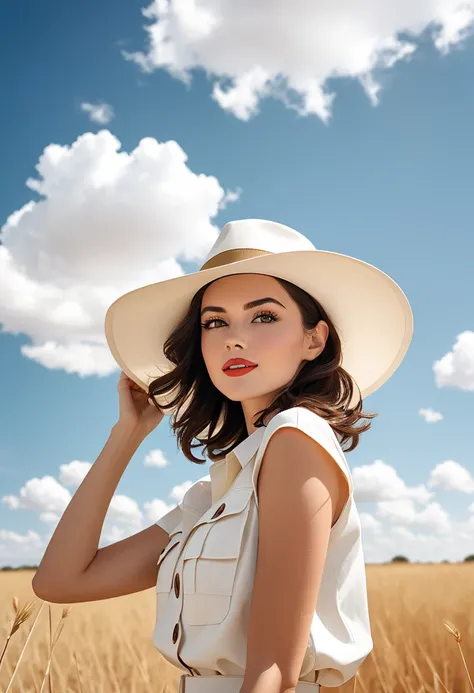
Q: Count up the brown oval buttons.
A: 3